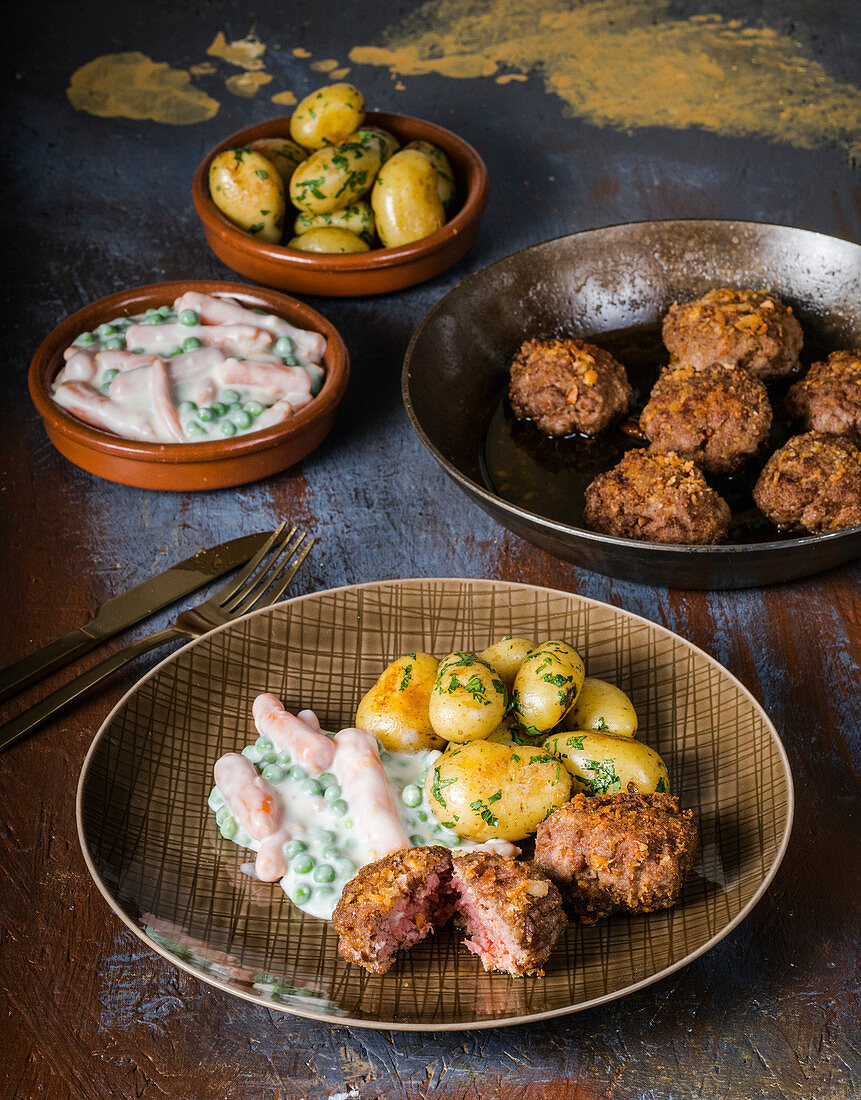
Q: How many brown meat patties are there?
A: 8